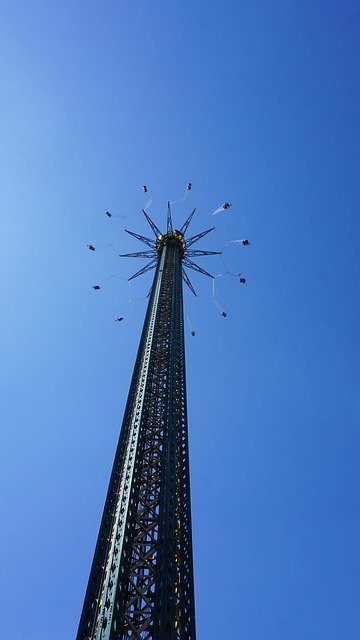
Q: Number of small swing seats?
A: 11